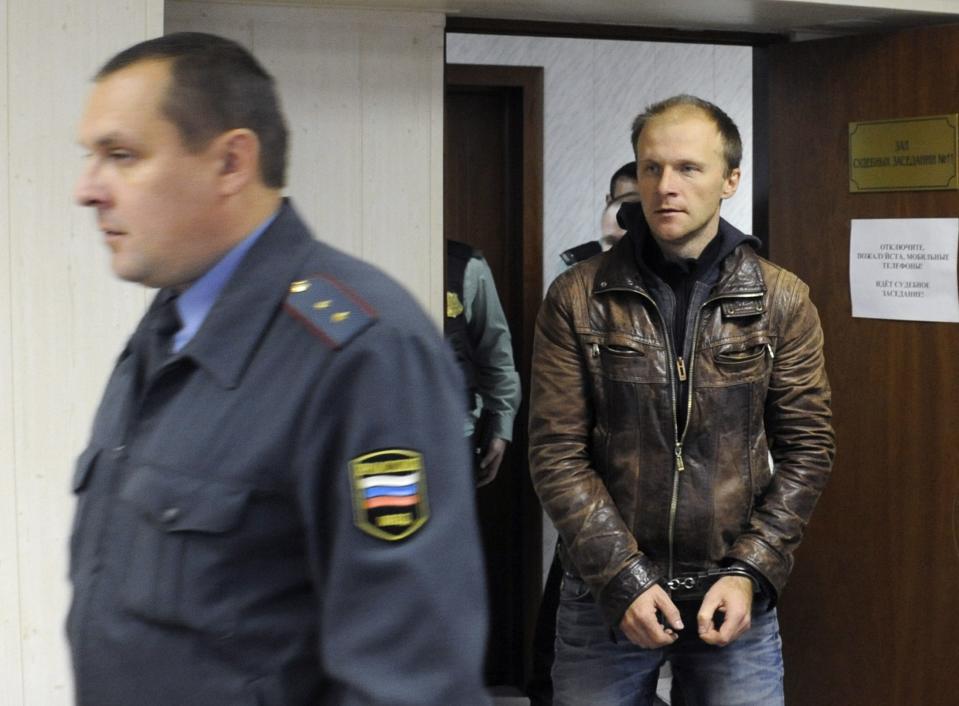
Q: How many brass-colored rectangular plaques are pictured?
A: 1